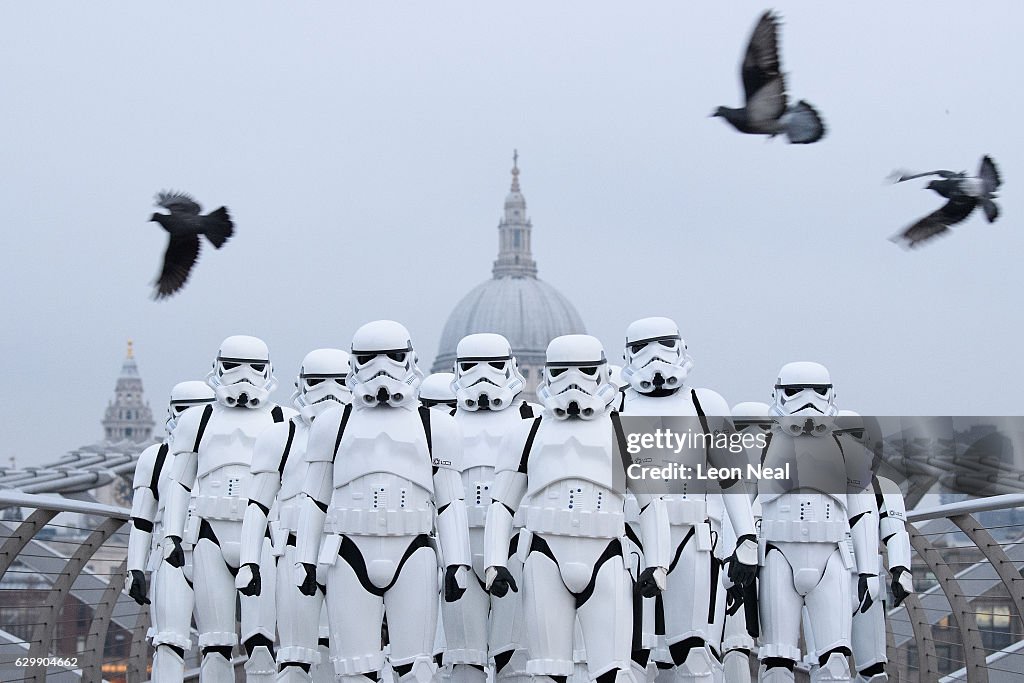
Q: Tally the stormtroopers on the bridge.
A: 12